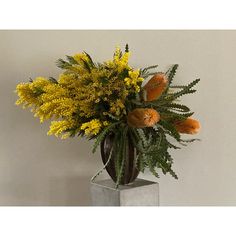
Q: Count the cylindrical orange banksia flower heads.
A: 3